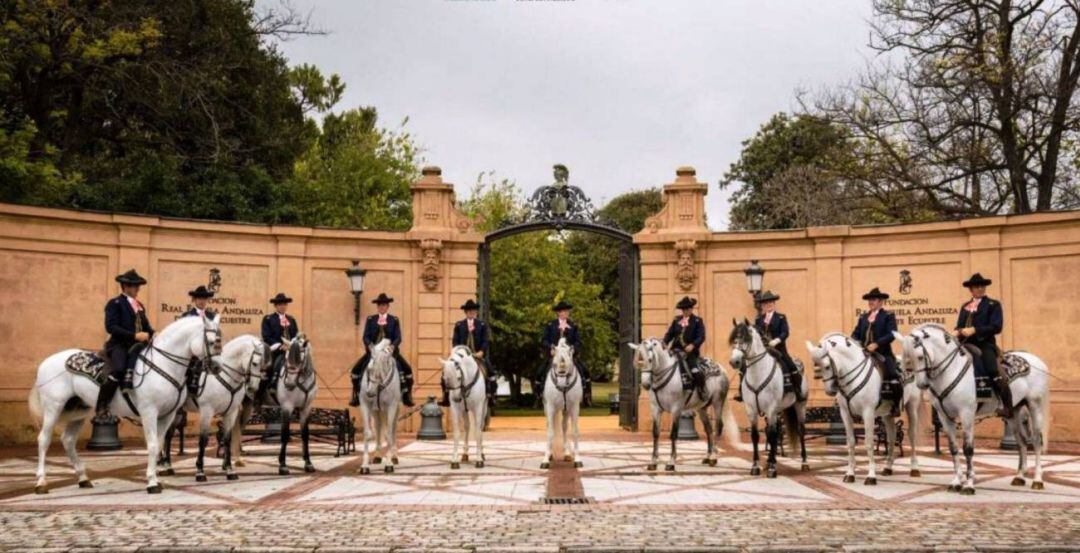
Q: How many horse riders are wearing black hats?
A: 10